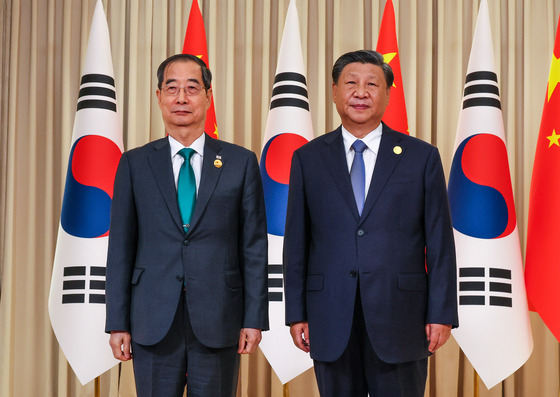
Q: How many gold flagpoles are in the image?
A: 3